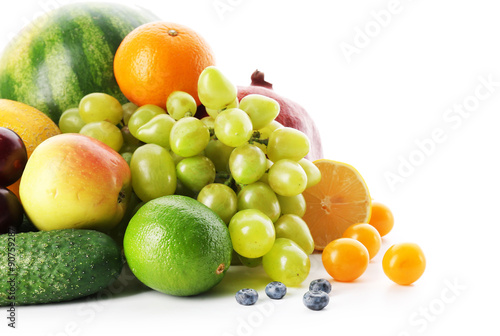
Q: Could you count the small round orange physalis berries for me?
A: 4